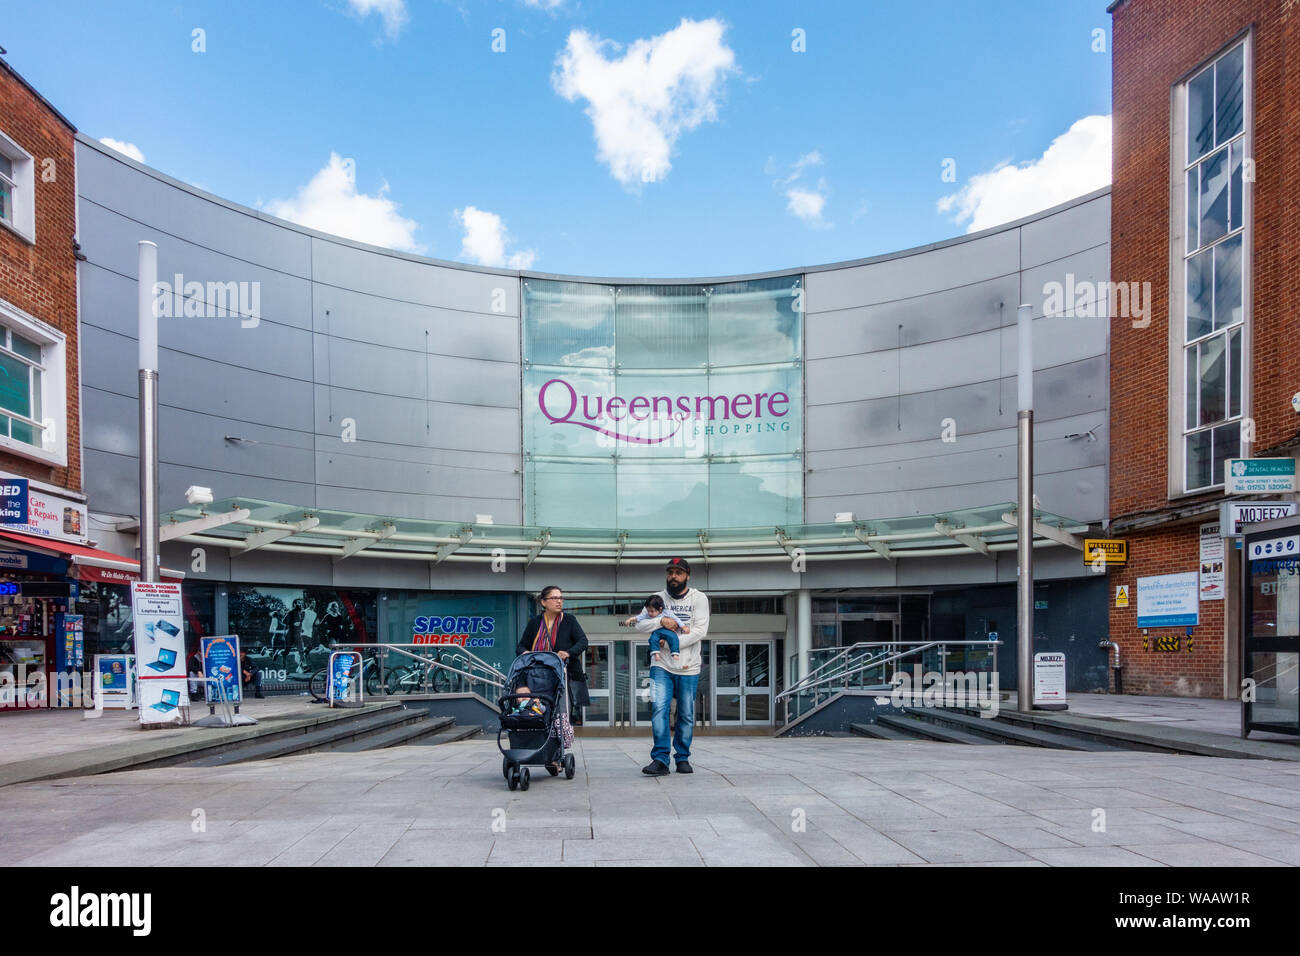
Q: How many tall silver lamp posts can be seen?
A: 2